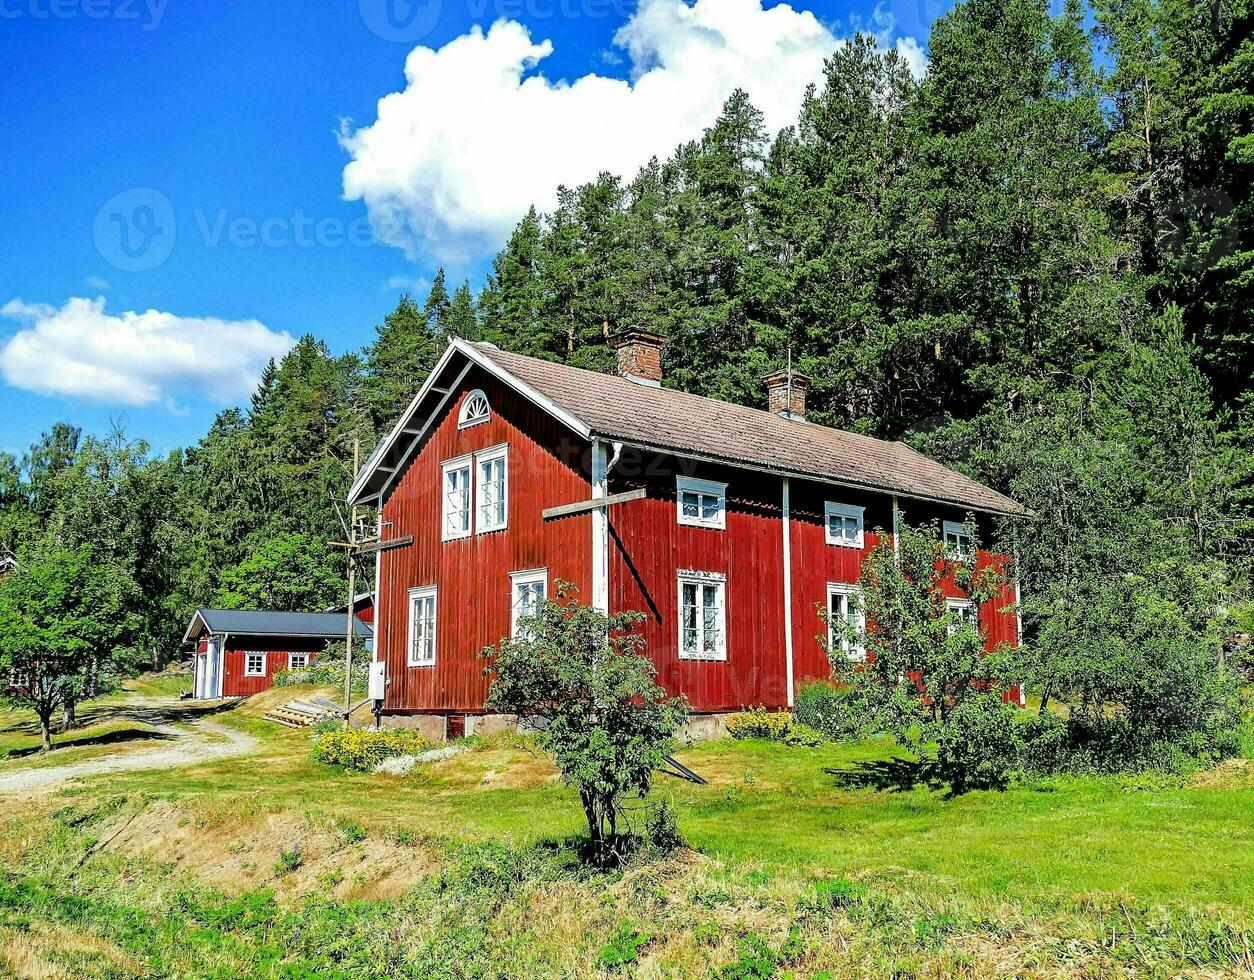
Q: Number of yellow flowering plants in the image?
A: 2